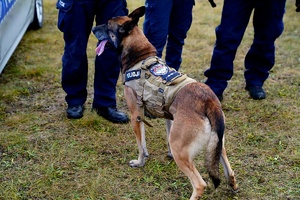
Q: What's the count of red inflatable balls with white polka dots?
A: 0